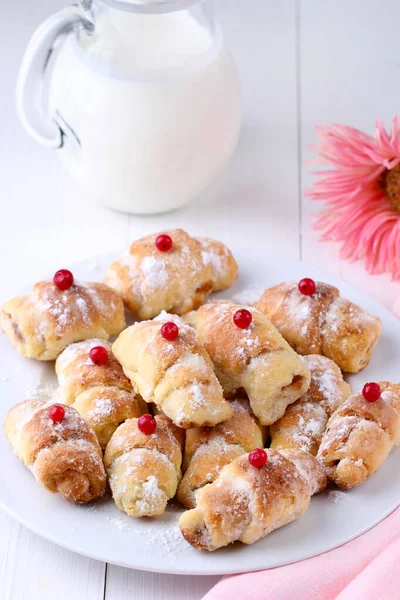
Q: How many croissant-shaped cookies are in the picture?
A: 12